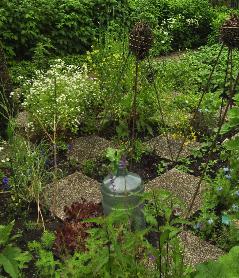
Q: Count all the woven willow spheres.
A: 2